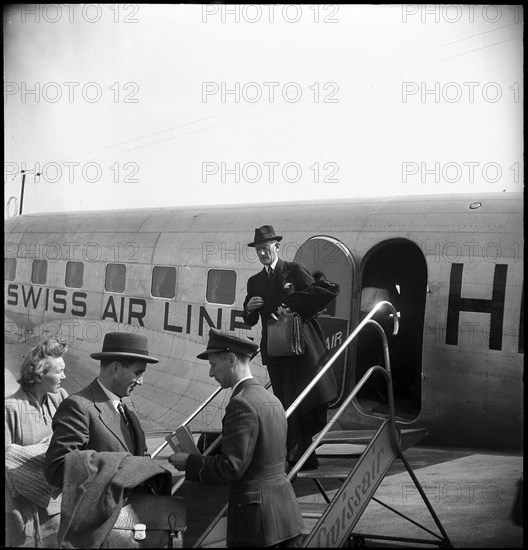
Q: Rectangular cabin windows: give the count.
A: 6